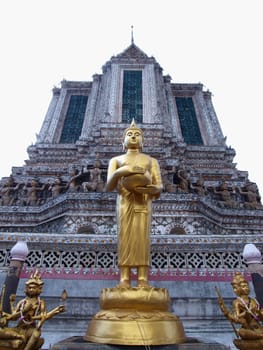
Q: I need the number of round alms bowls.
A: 1